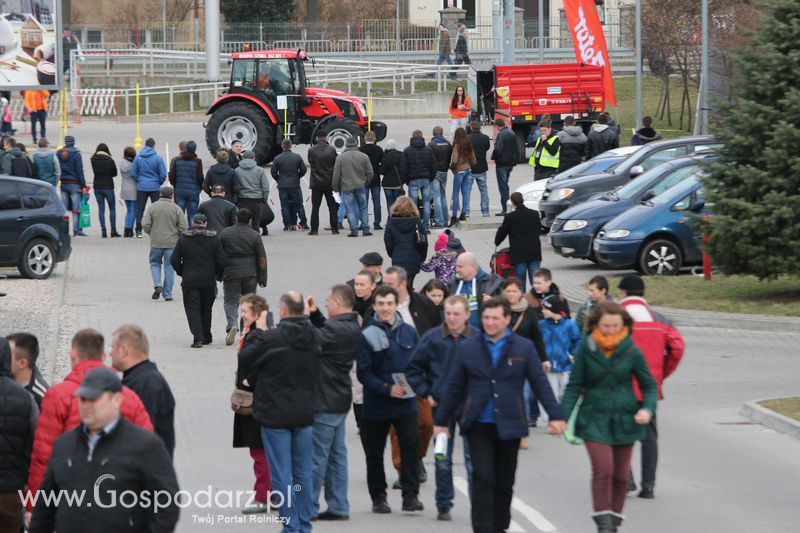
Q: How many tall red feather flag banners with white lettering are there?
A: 1